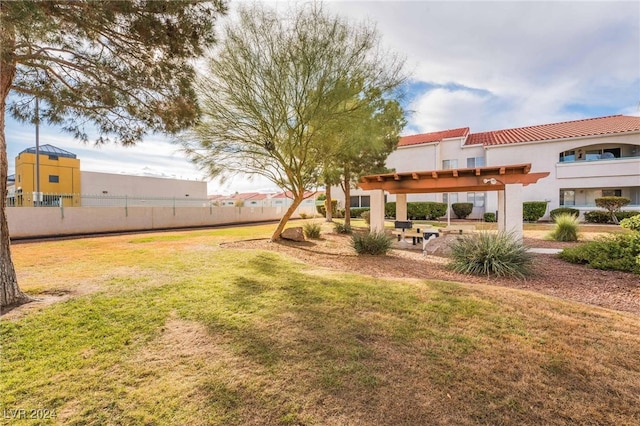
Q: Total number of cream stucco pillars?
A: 4